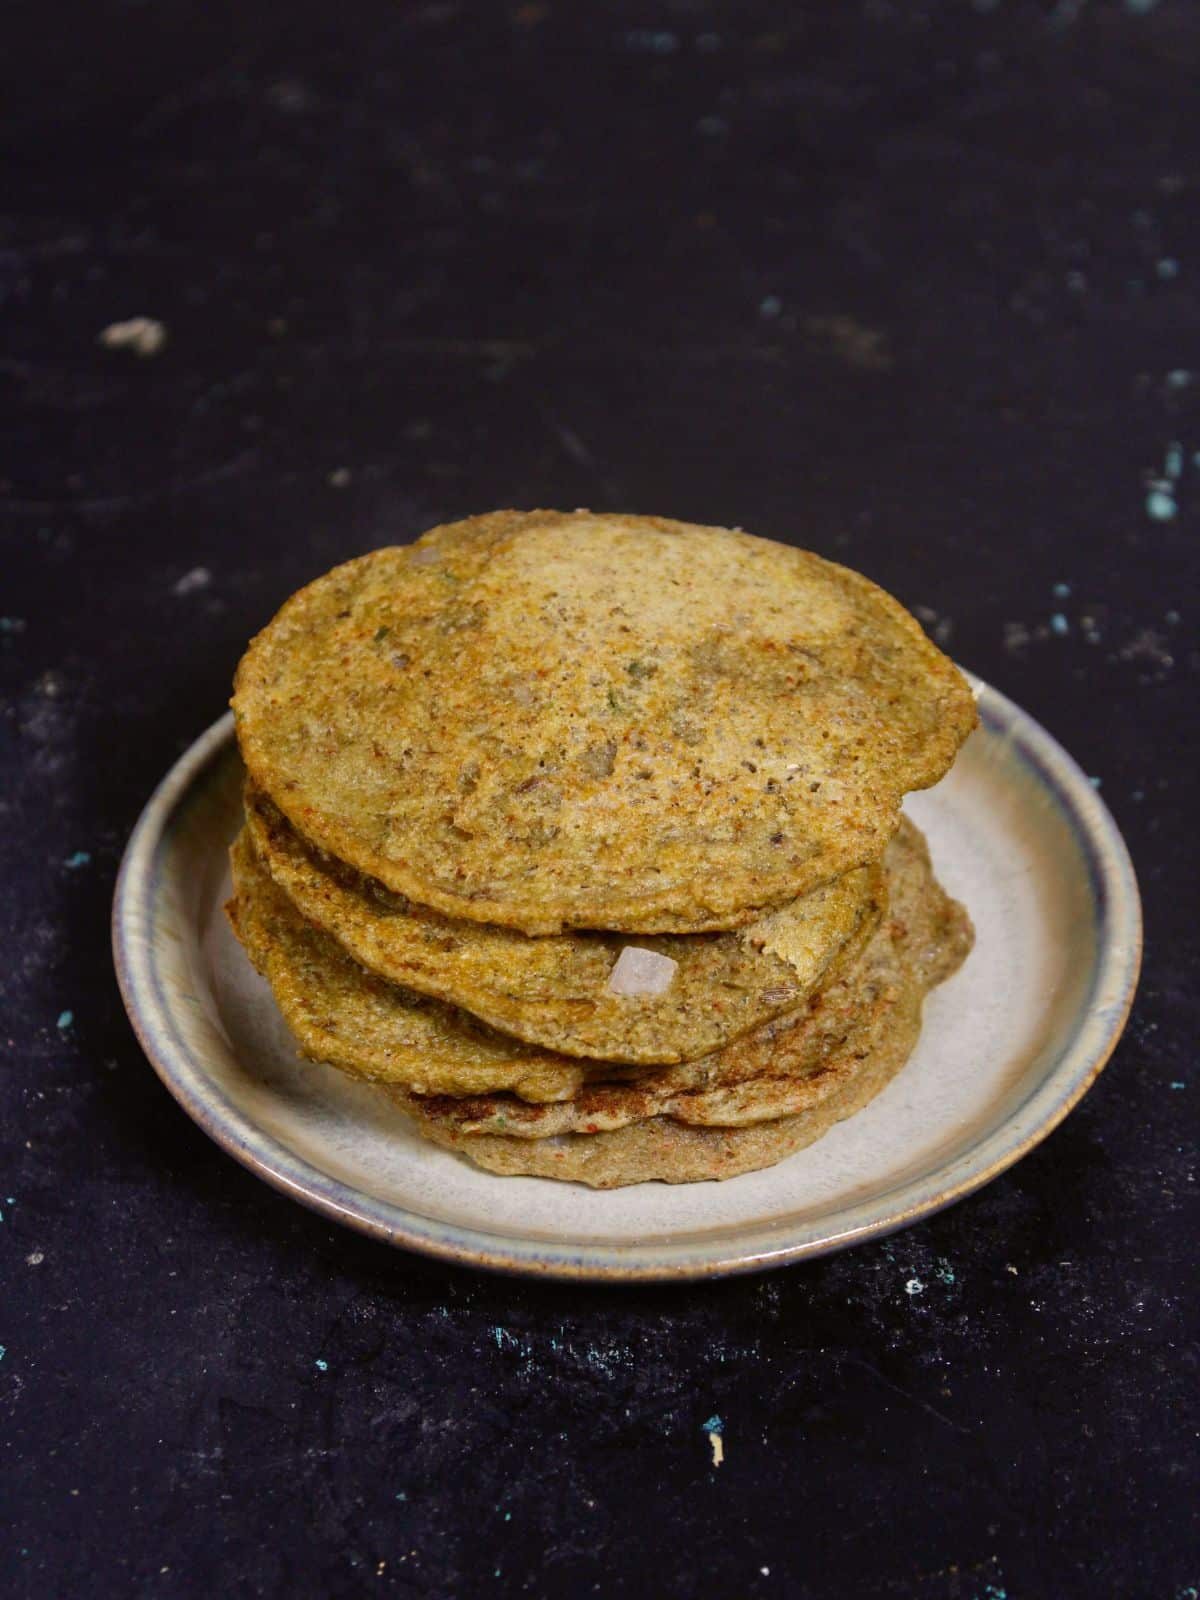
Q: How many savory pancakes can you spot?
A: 5